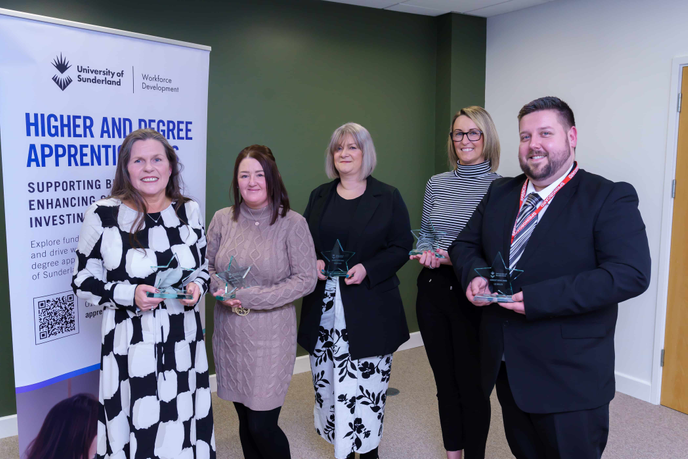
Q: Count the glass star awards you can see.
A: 5